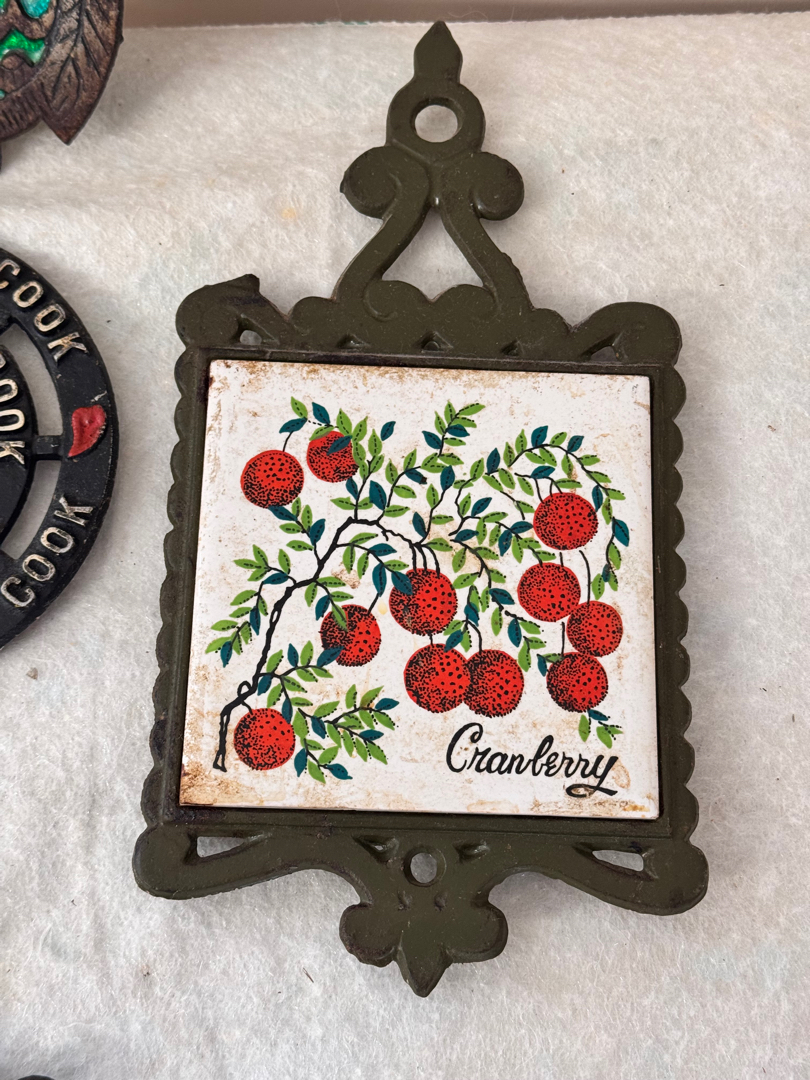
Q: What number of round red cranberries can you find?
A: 11